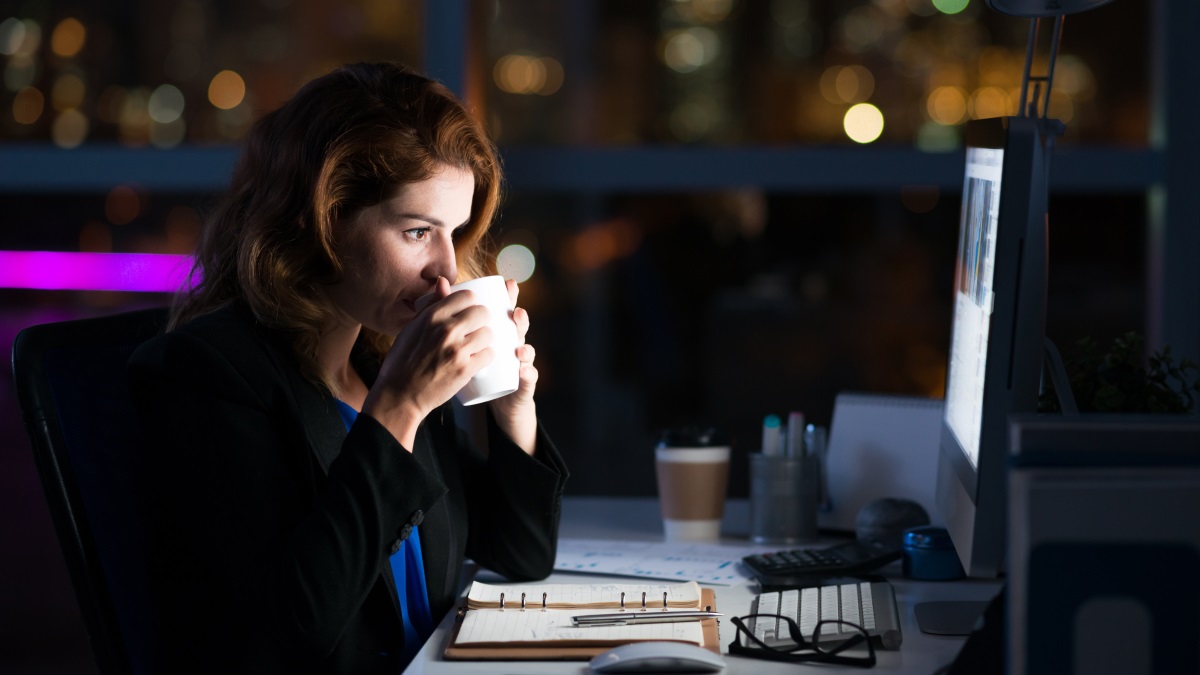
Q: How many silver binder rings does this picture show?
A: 6